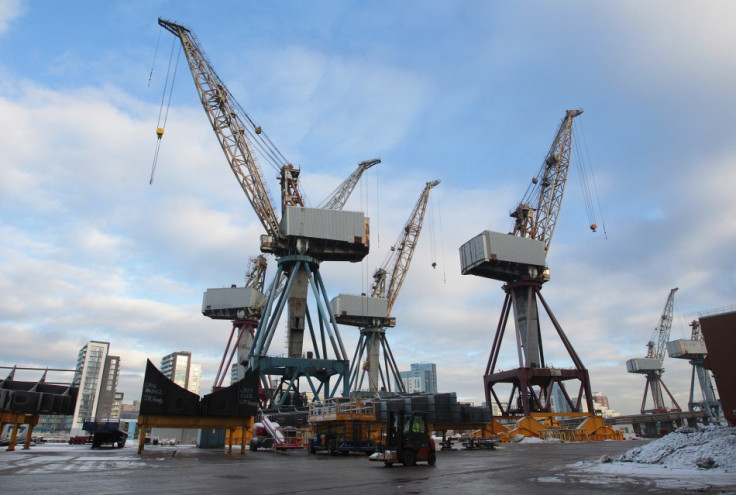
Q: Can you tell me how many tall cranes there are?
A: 6